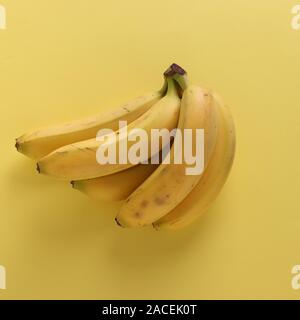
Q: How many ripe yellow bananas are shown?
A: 5